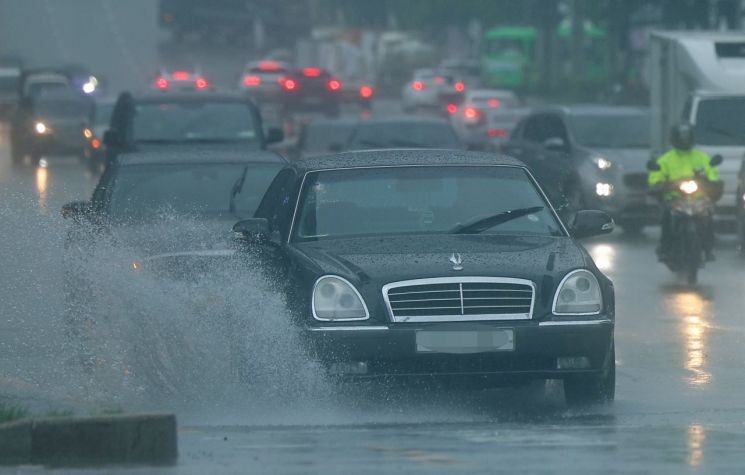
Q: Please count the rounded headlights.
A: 2